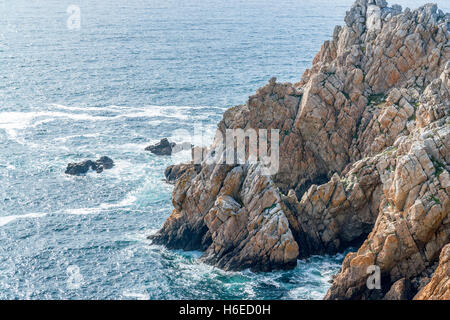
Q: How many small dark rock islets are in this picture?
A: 2